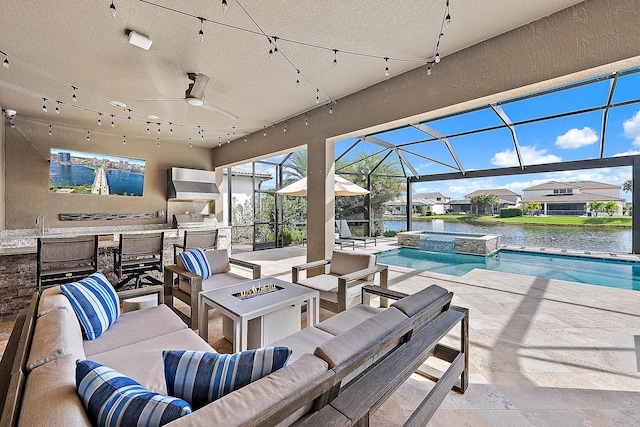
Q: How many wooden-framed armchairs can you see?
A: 2